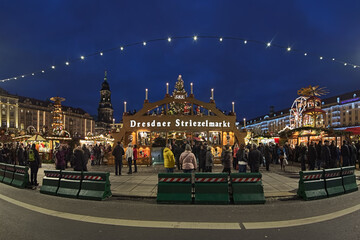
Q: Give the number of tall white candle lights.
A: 8